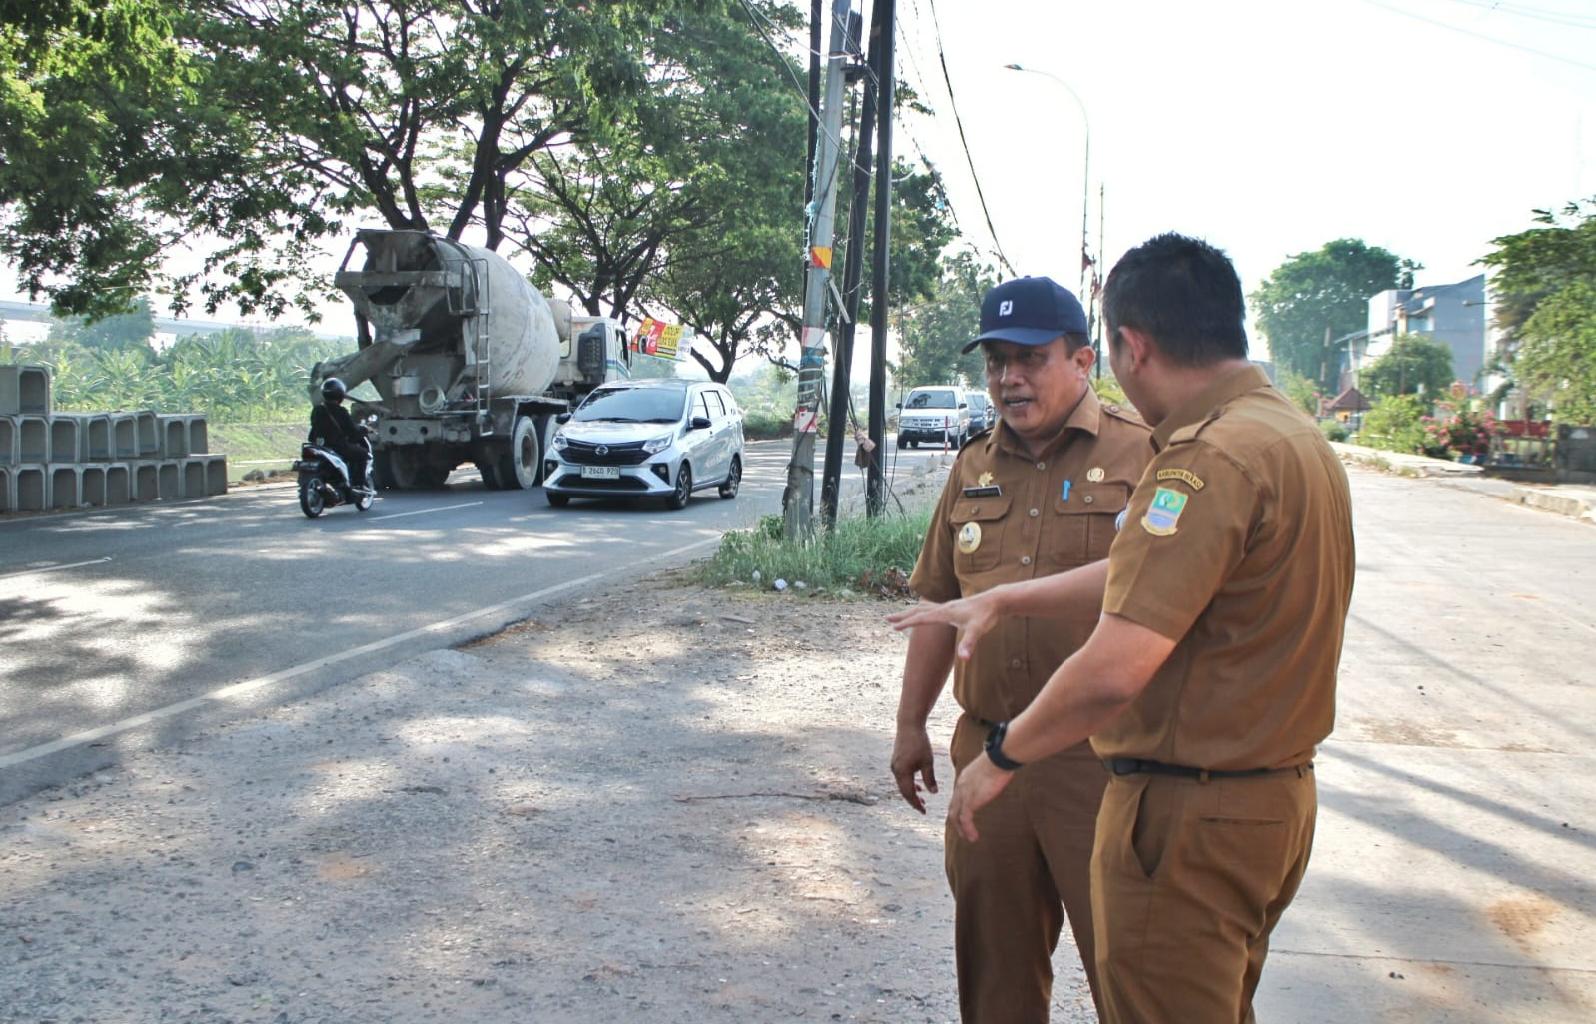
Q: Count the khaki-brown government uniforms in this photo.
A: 2